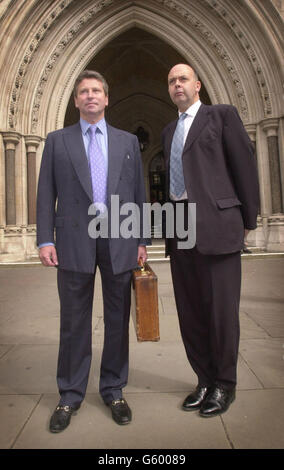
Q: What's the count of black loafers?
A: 2